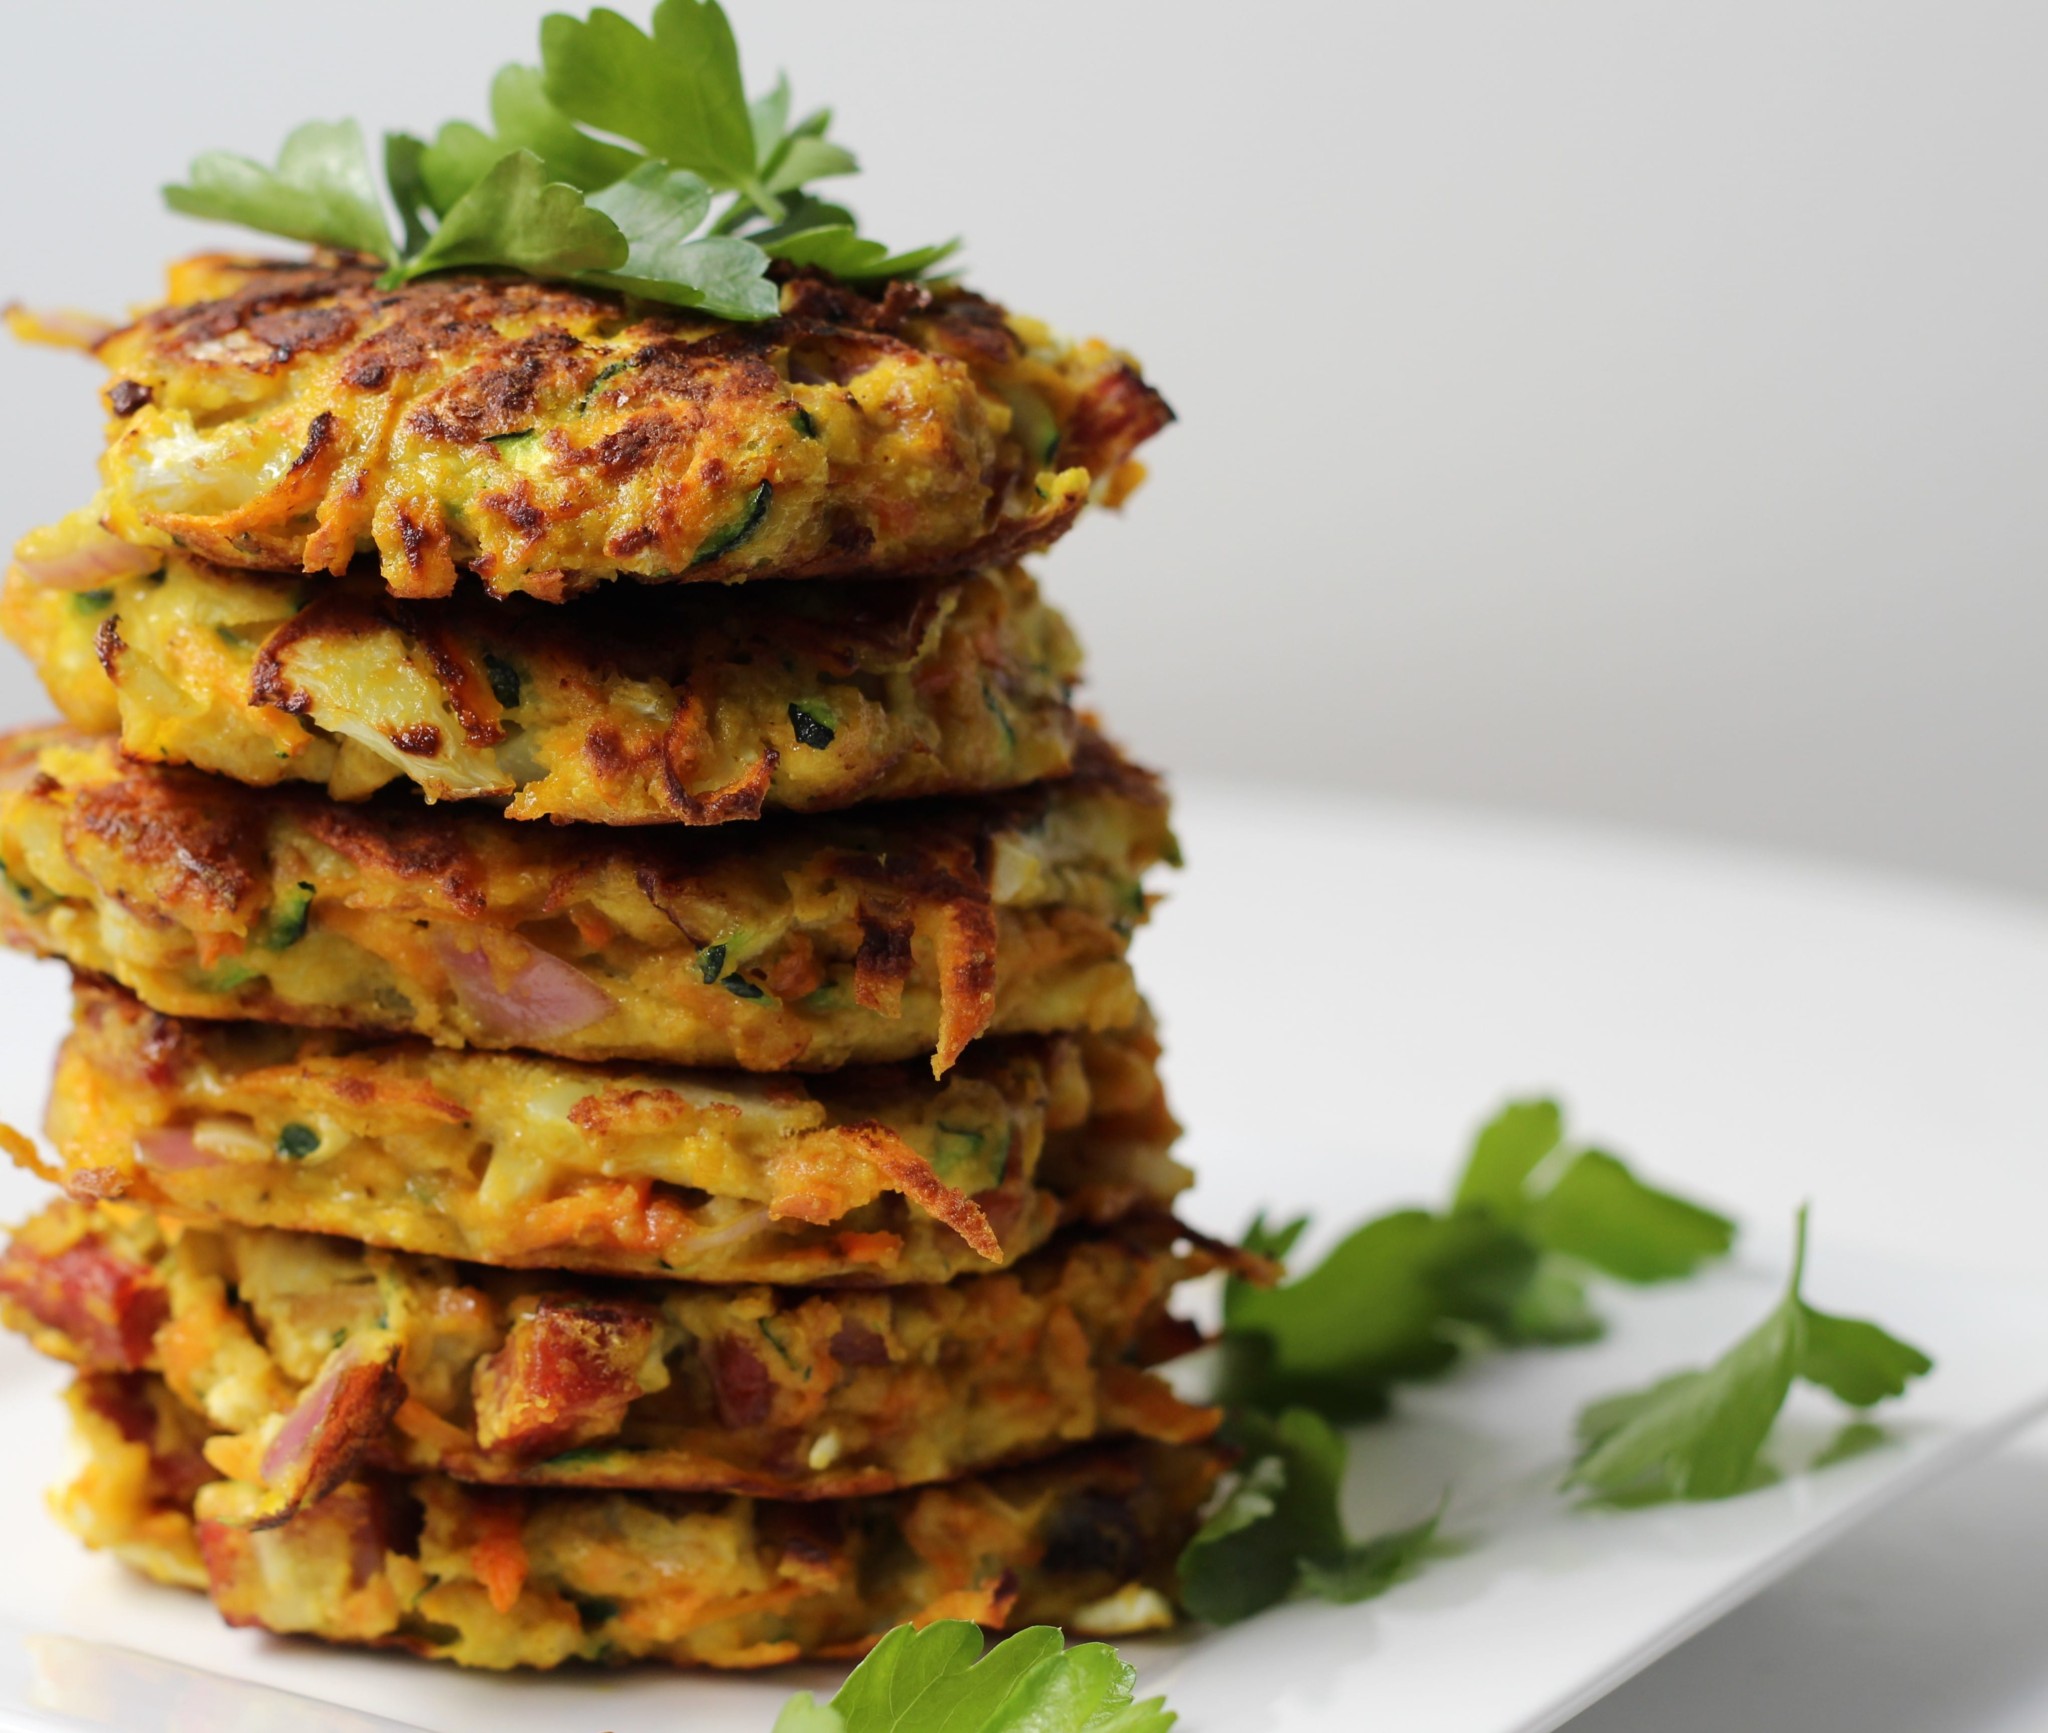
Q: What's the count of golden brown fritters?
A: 6